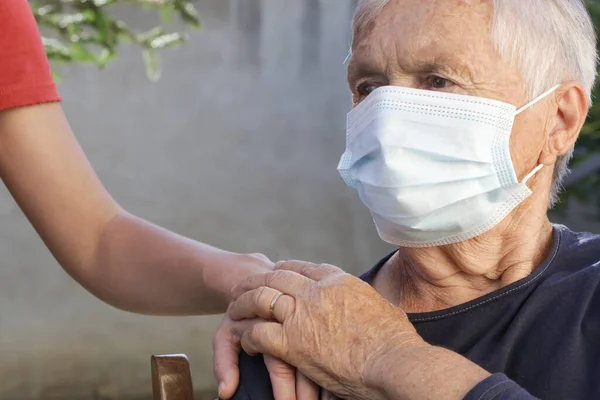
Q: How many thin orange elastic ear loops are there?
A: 0